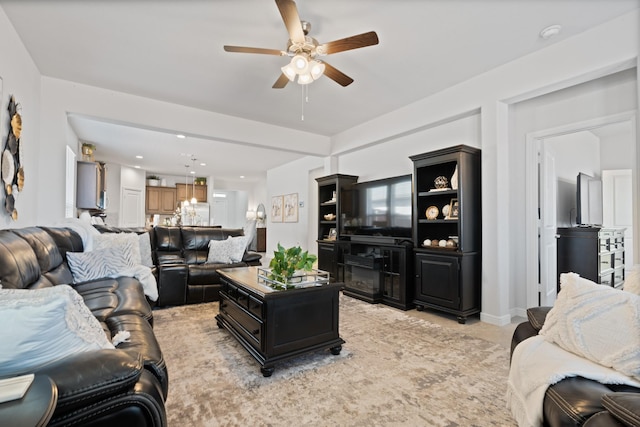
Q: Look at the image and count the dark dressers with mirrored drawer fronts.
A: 1